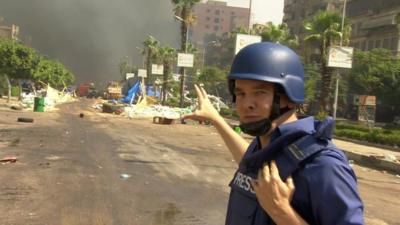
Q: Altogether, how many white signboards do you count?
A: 6